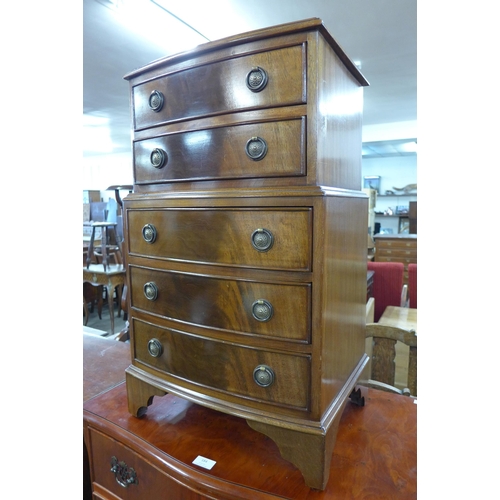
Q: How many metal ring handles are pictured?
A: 10